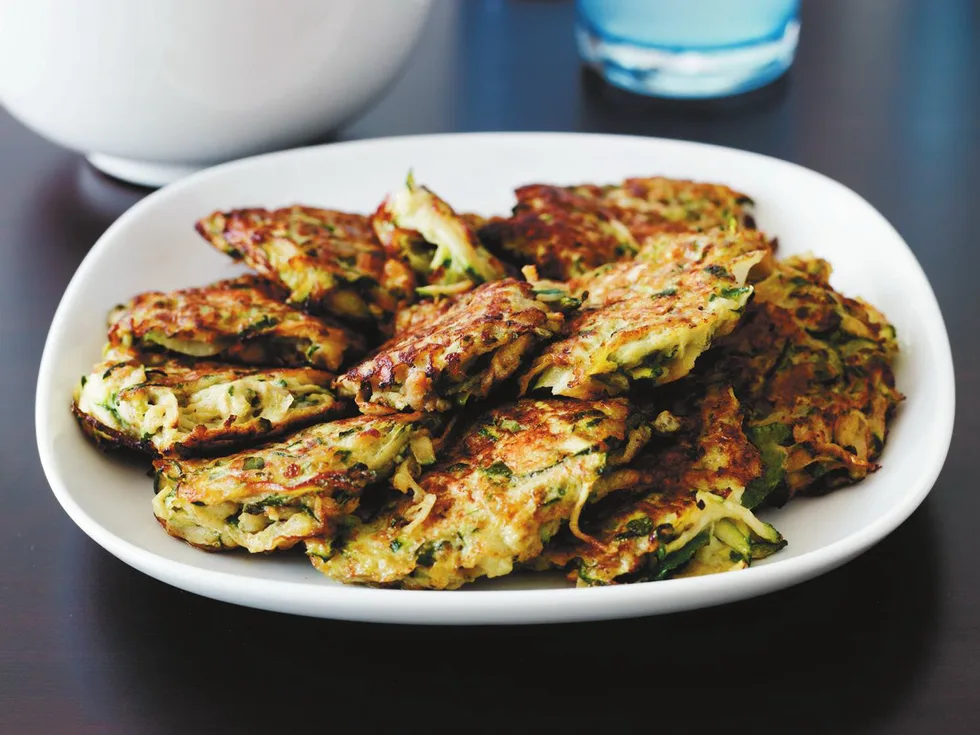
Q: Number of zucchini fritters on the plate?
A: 11